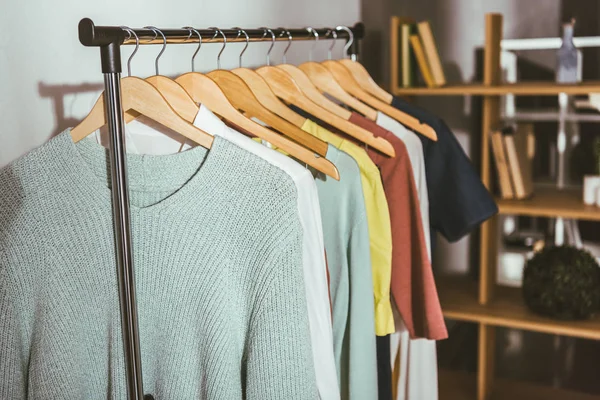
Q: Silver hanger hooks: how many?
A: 10